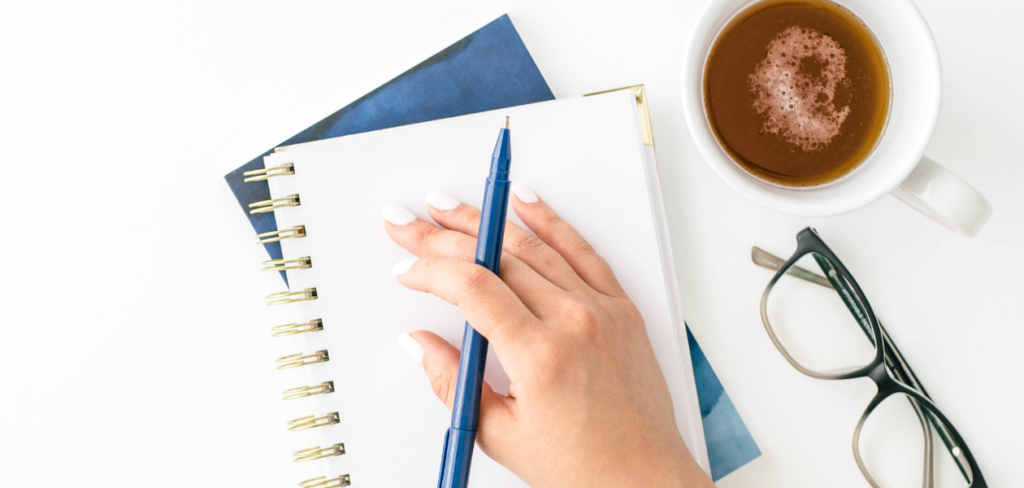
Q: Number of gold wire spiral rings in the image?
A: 11